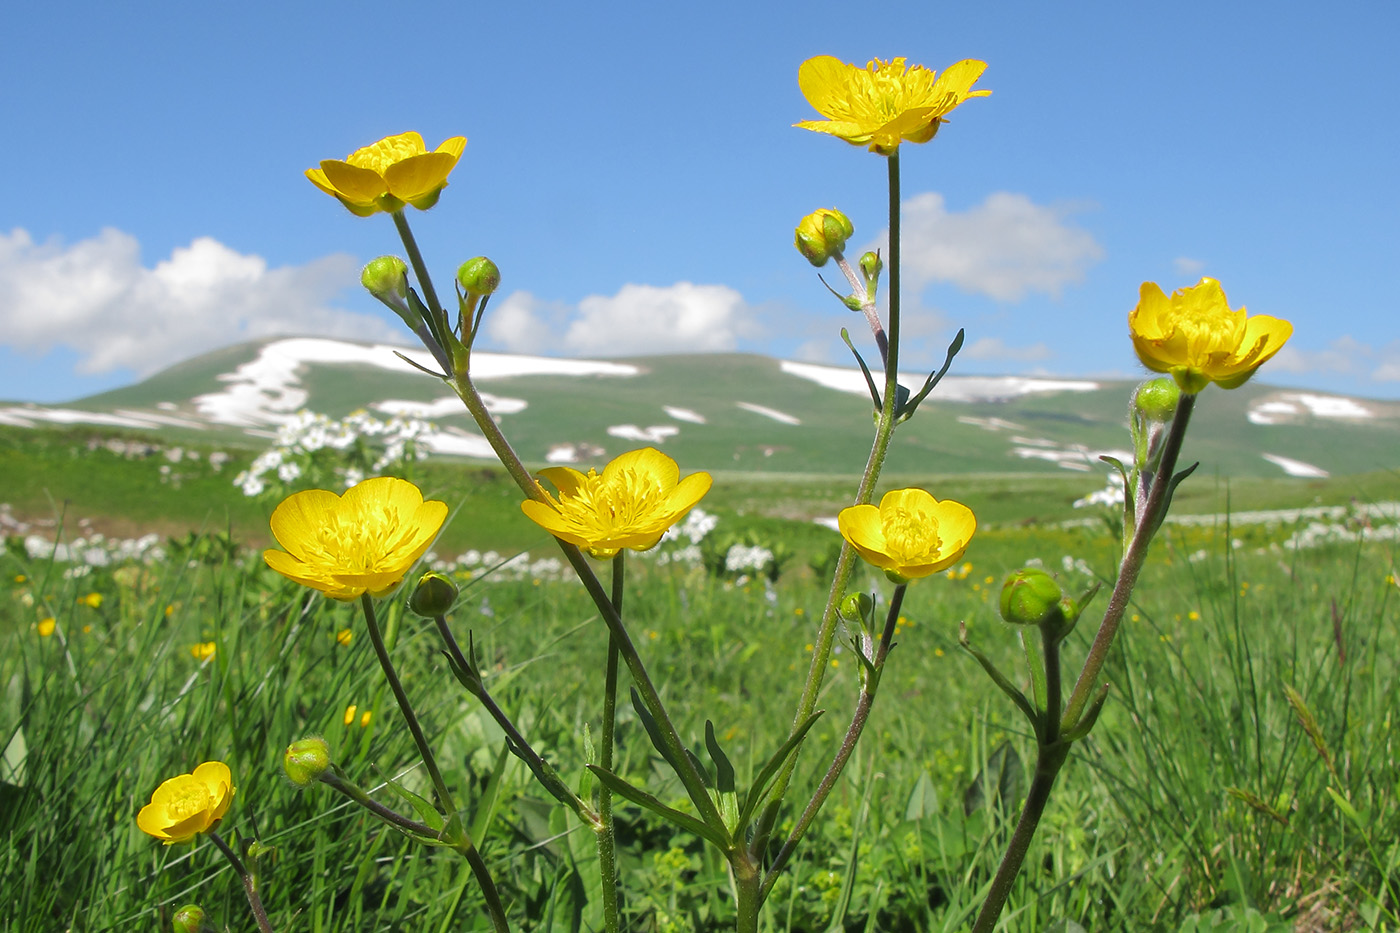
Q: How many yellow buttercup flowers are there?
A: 7